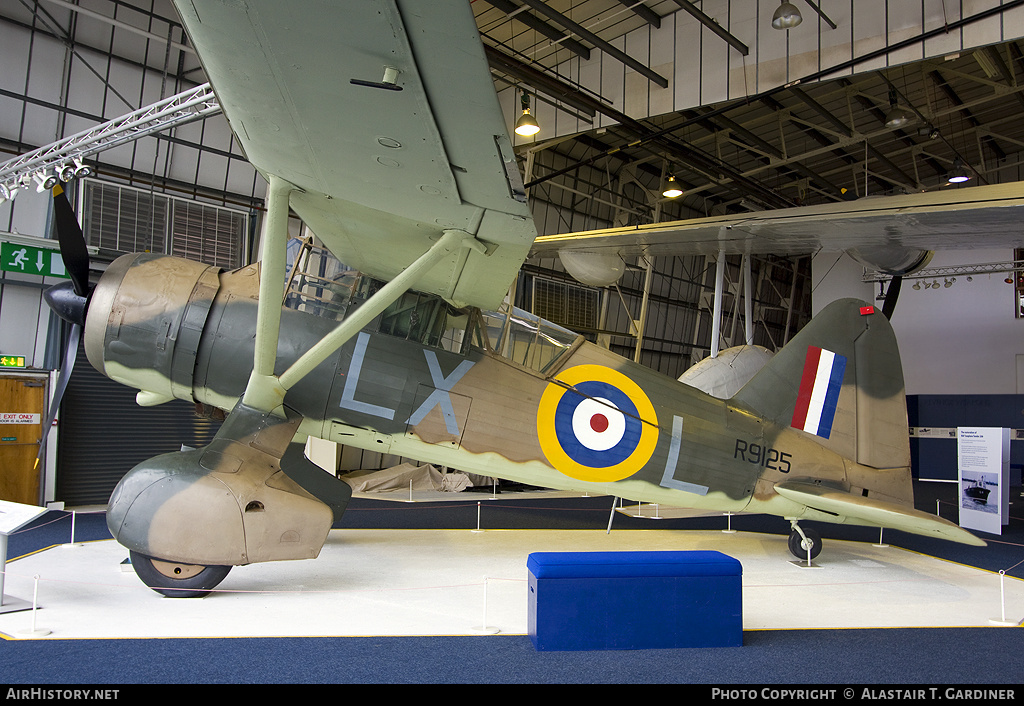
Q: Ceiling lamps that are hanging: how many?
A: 5